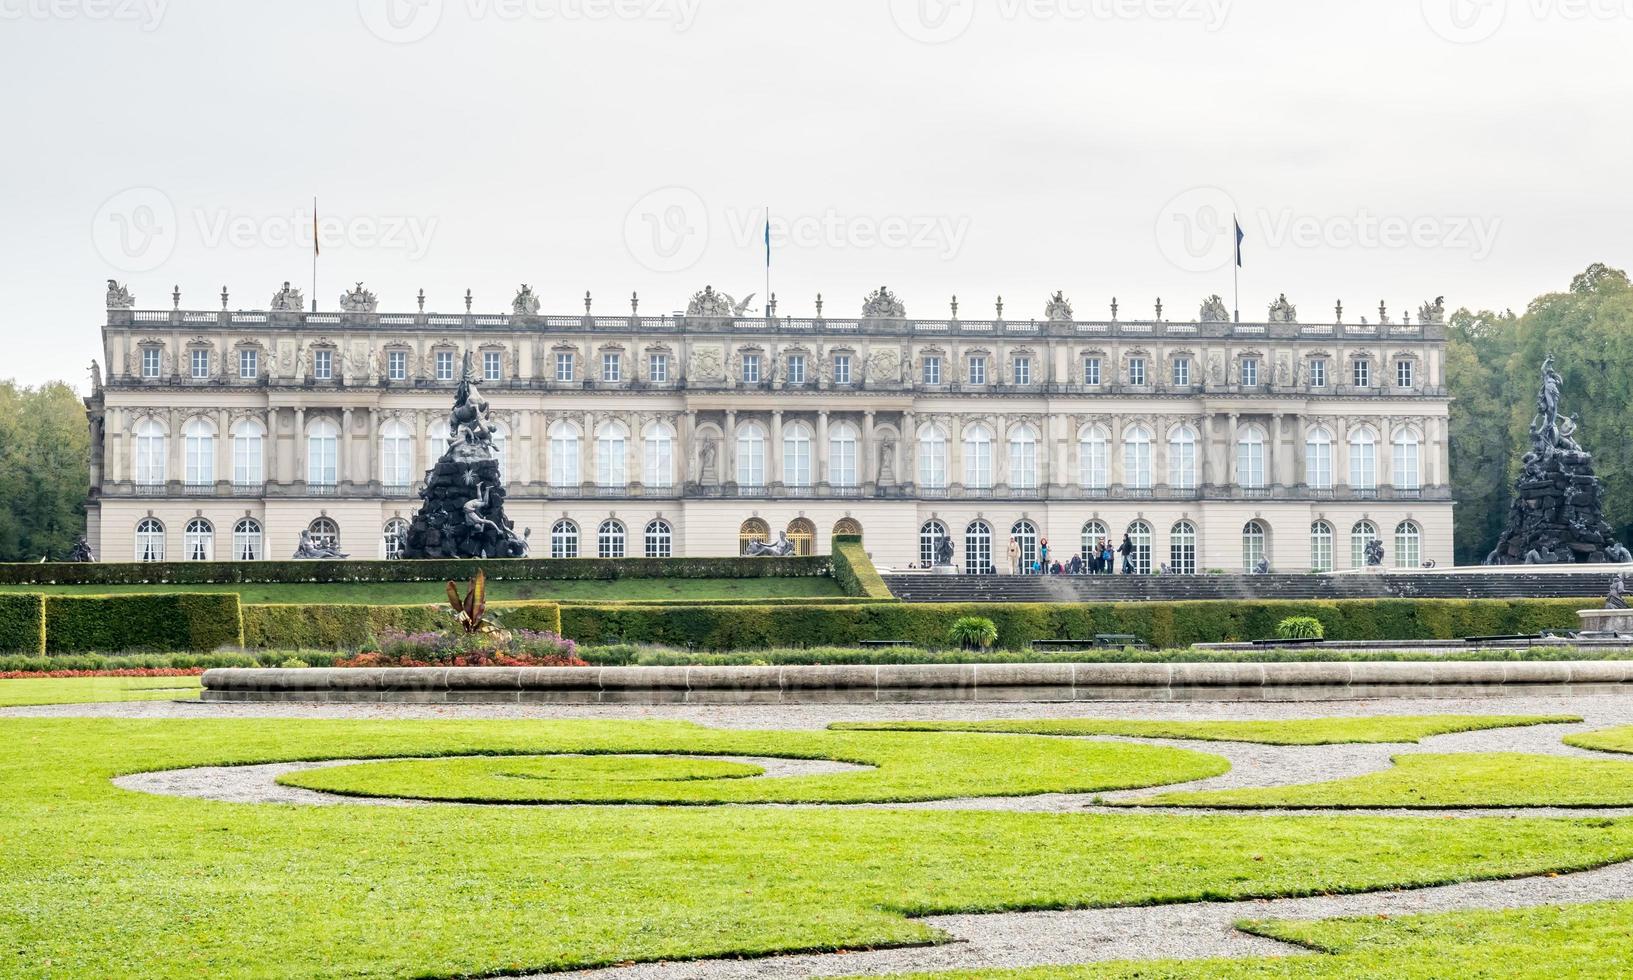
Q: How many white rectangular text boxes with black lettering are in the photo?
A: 0